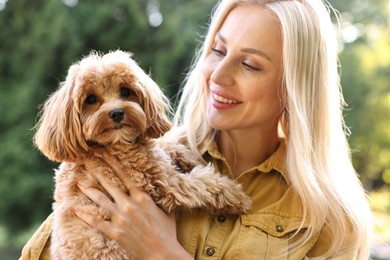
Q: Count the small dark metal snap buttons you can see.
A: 3